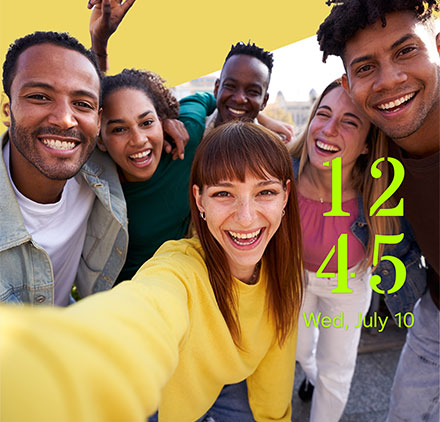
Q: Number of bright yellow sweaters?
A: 1